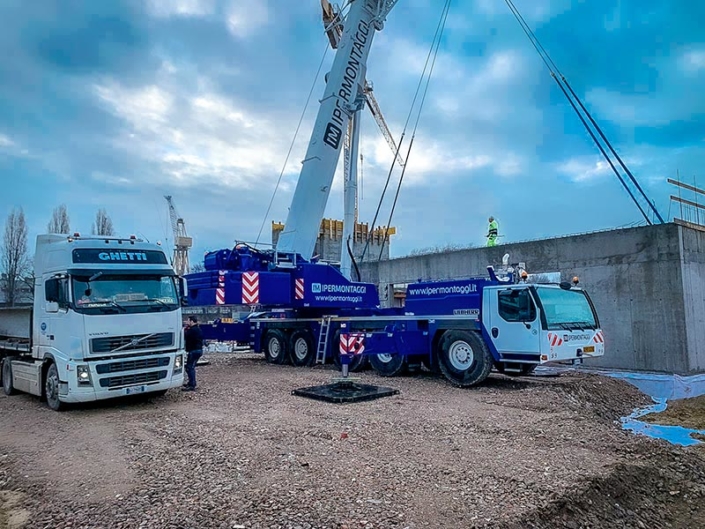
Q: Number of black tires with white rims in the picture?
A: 4